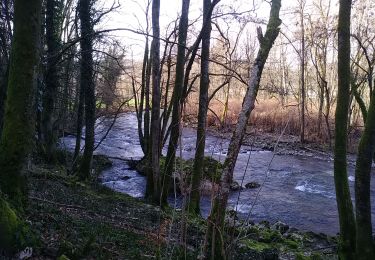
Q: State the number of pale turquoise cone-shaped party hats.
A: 0